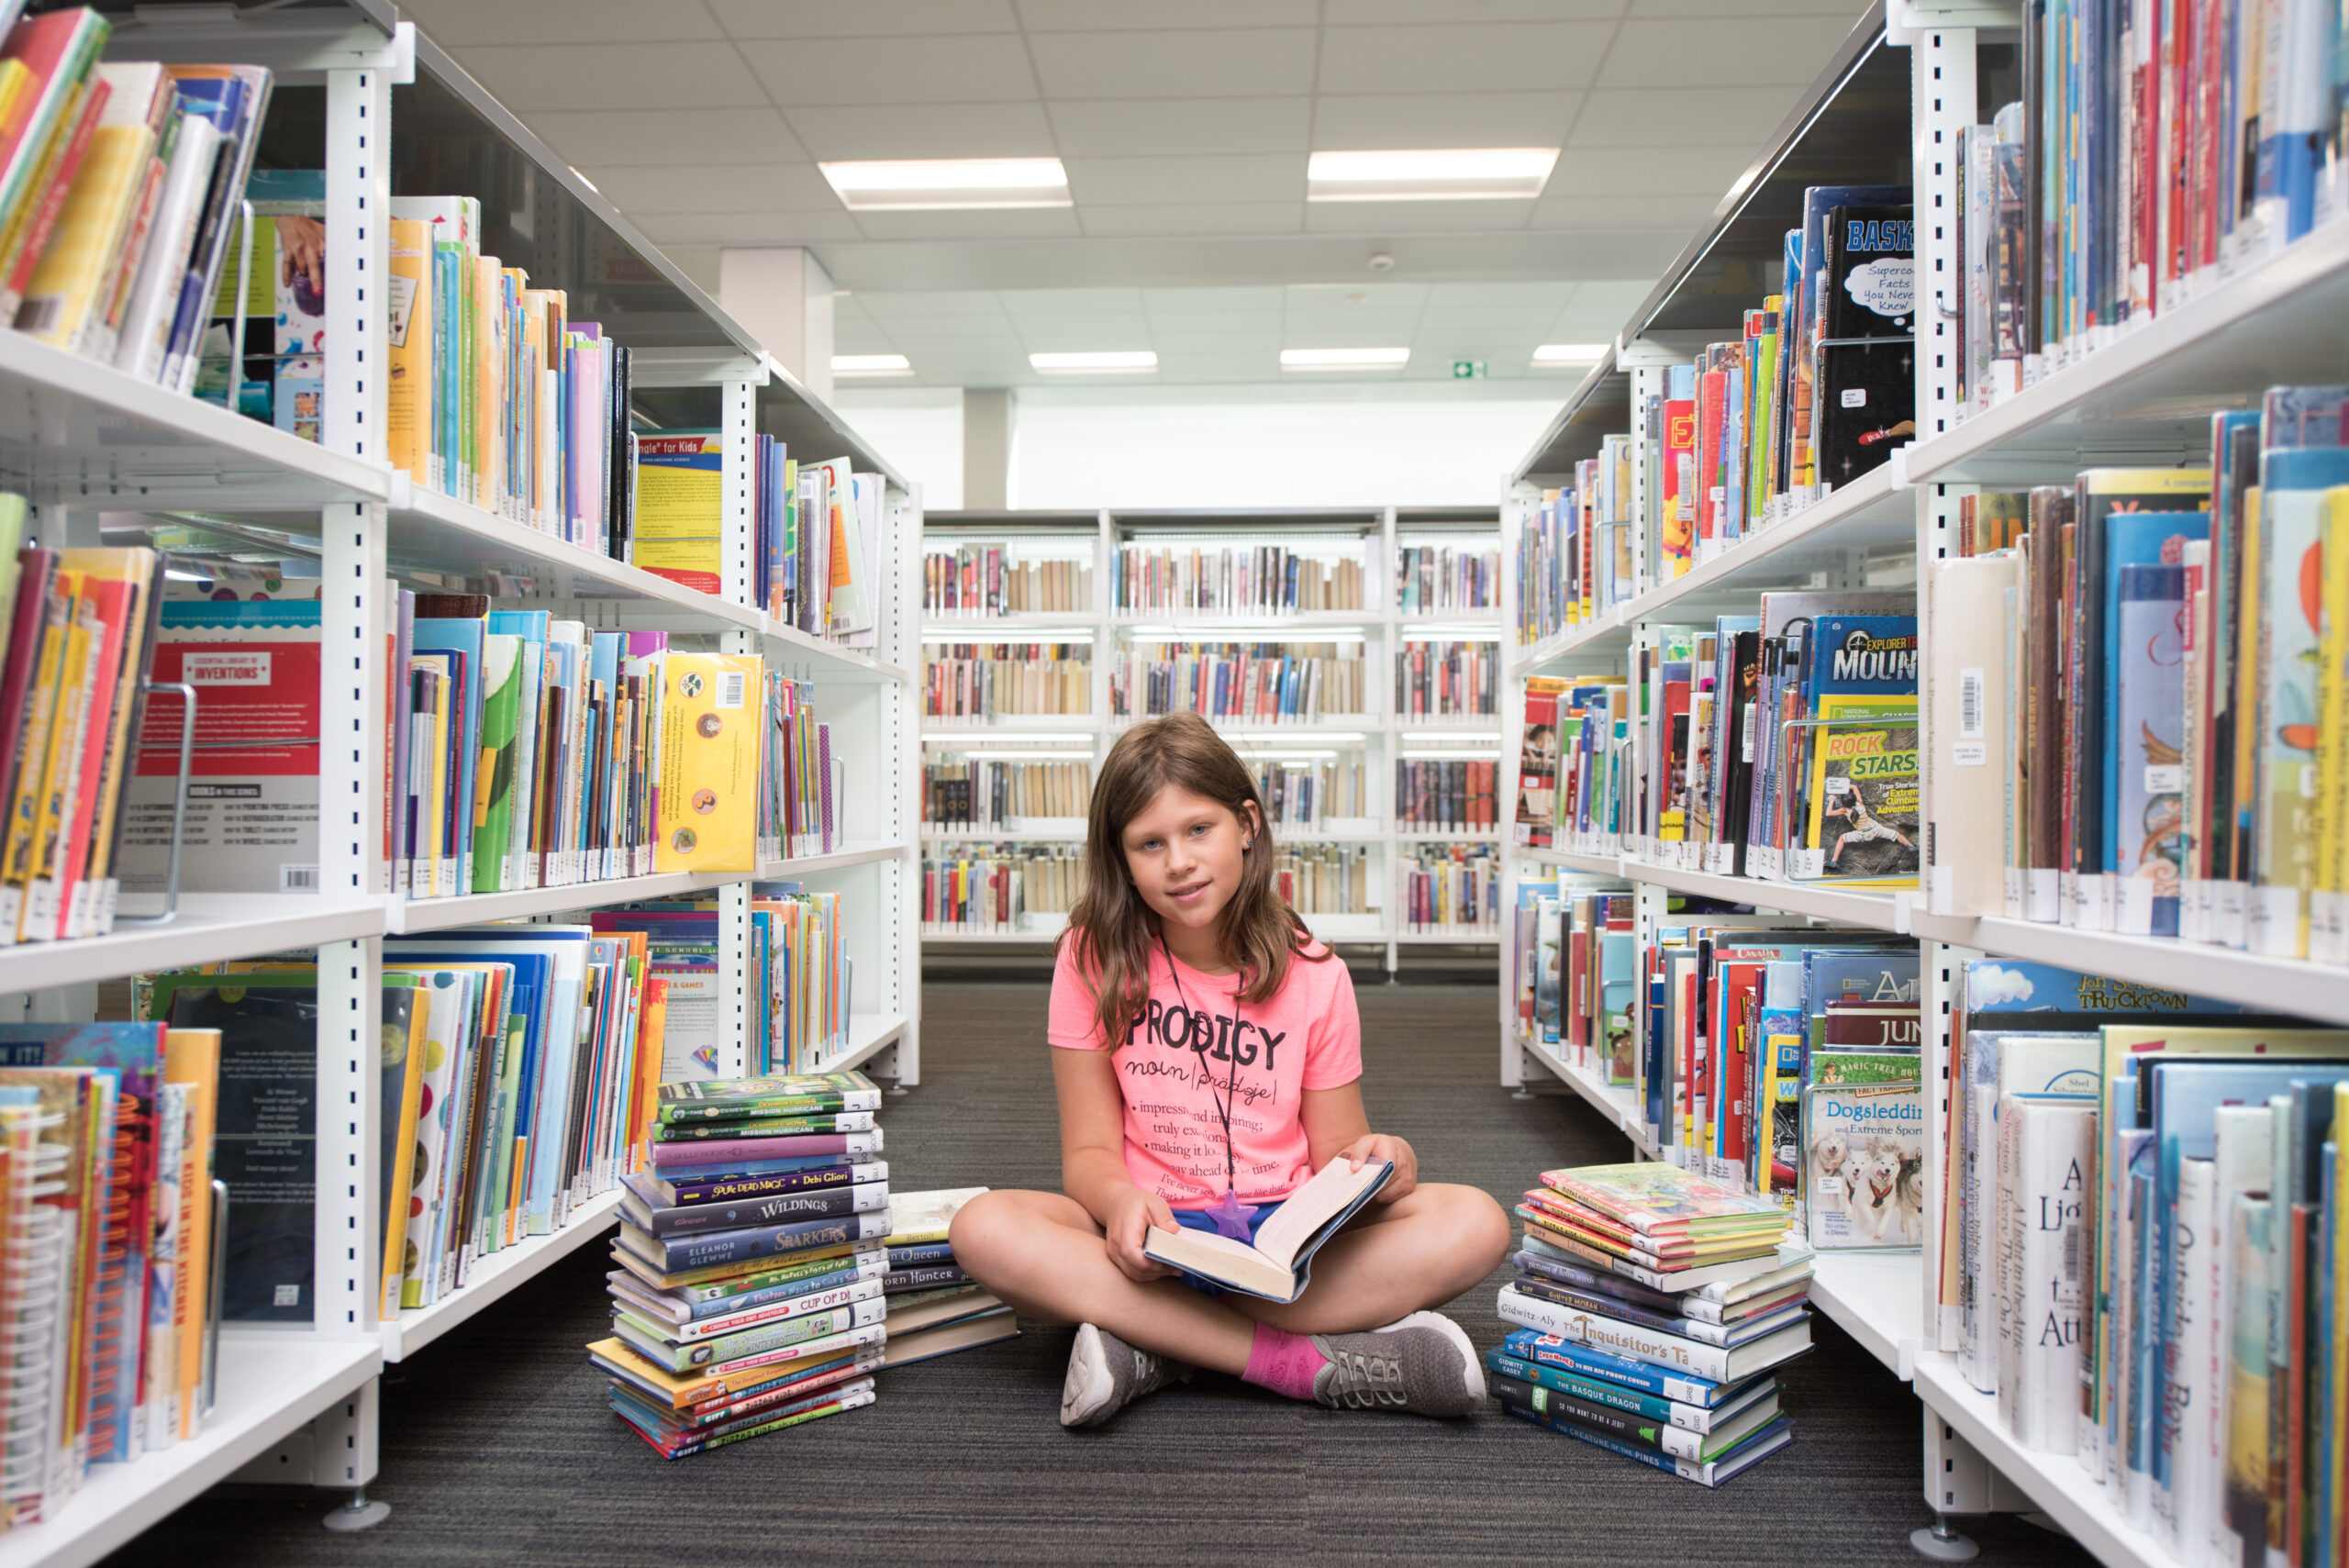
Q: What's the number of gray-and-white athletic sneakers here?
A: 2